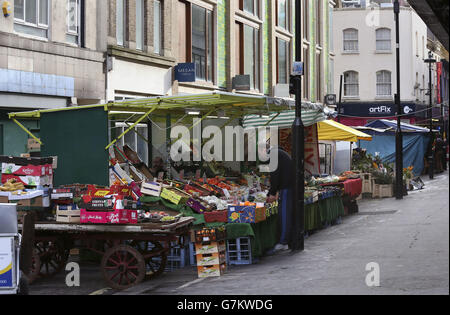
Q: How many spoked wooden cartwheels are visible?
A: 4